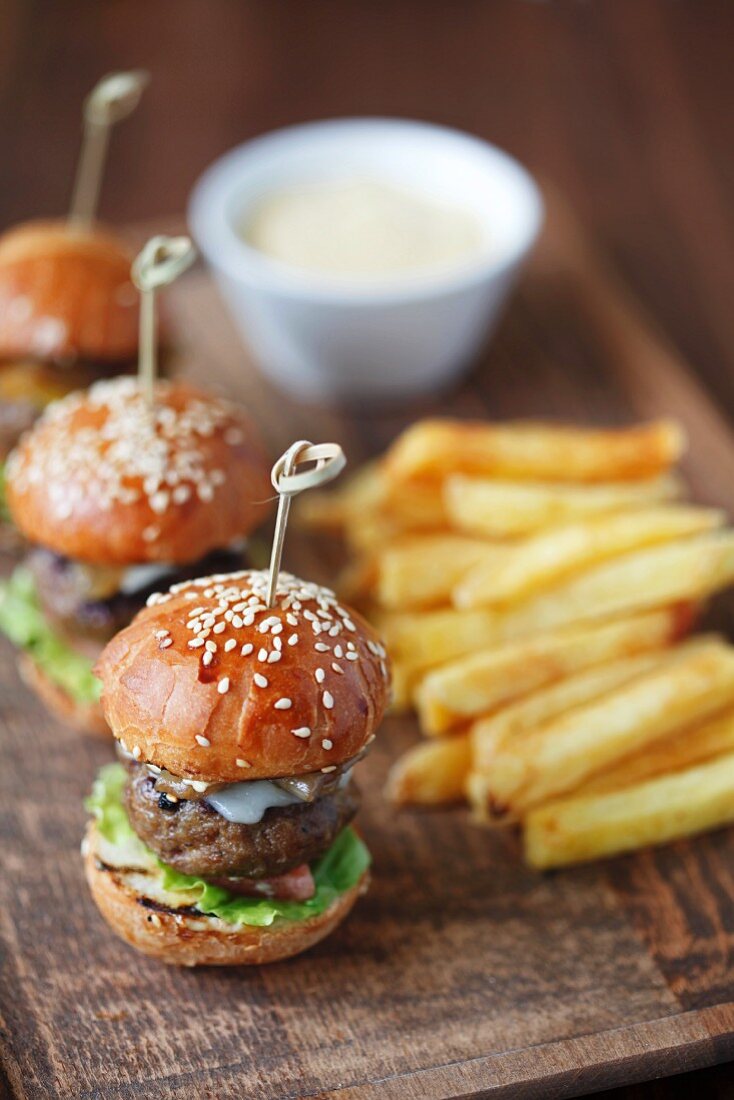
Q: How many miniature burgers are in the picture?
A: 3